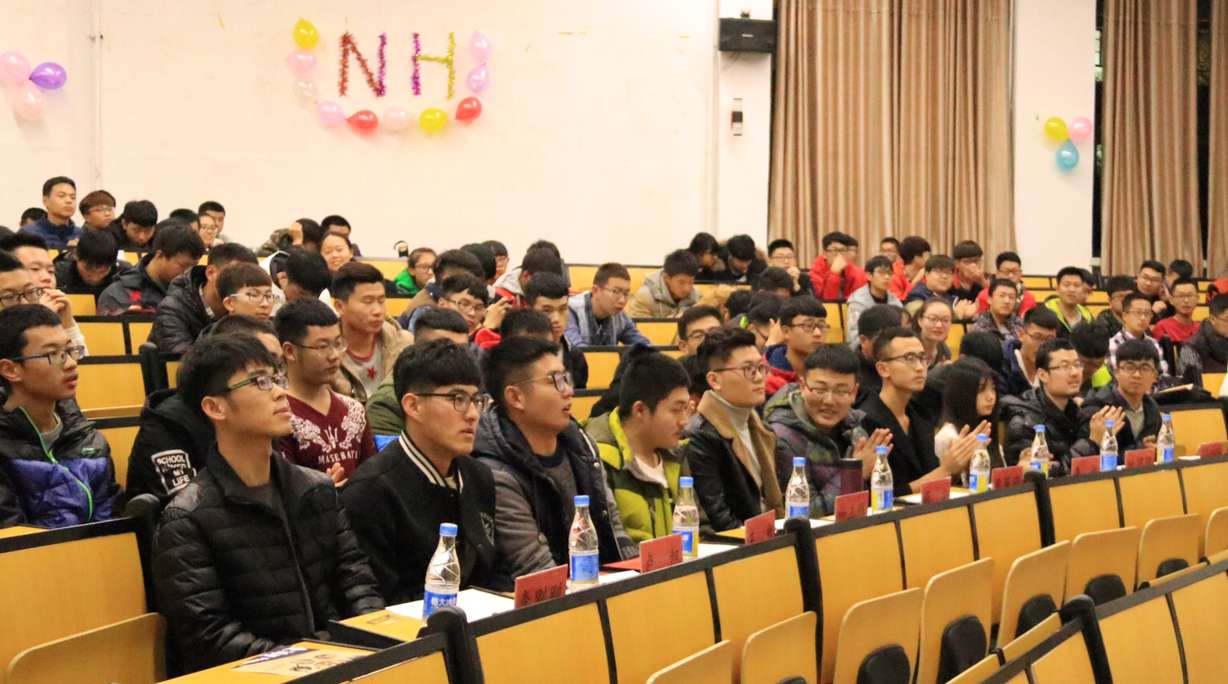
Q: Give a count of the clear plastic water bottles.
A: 9